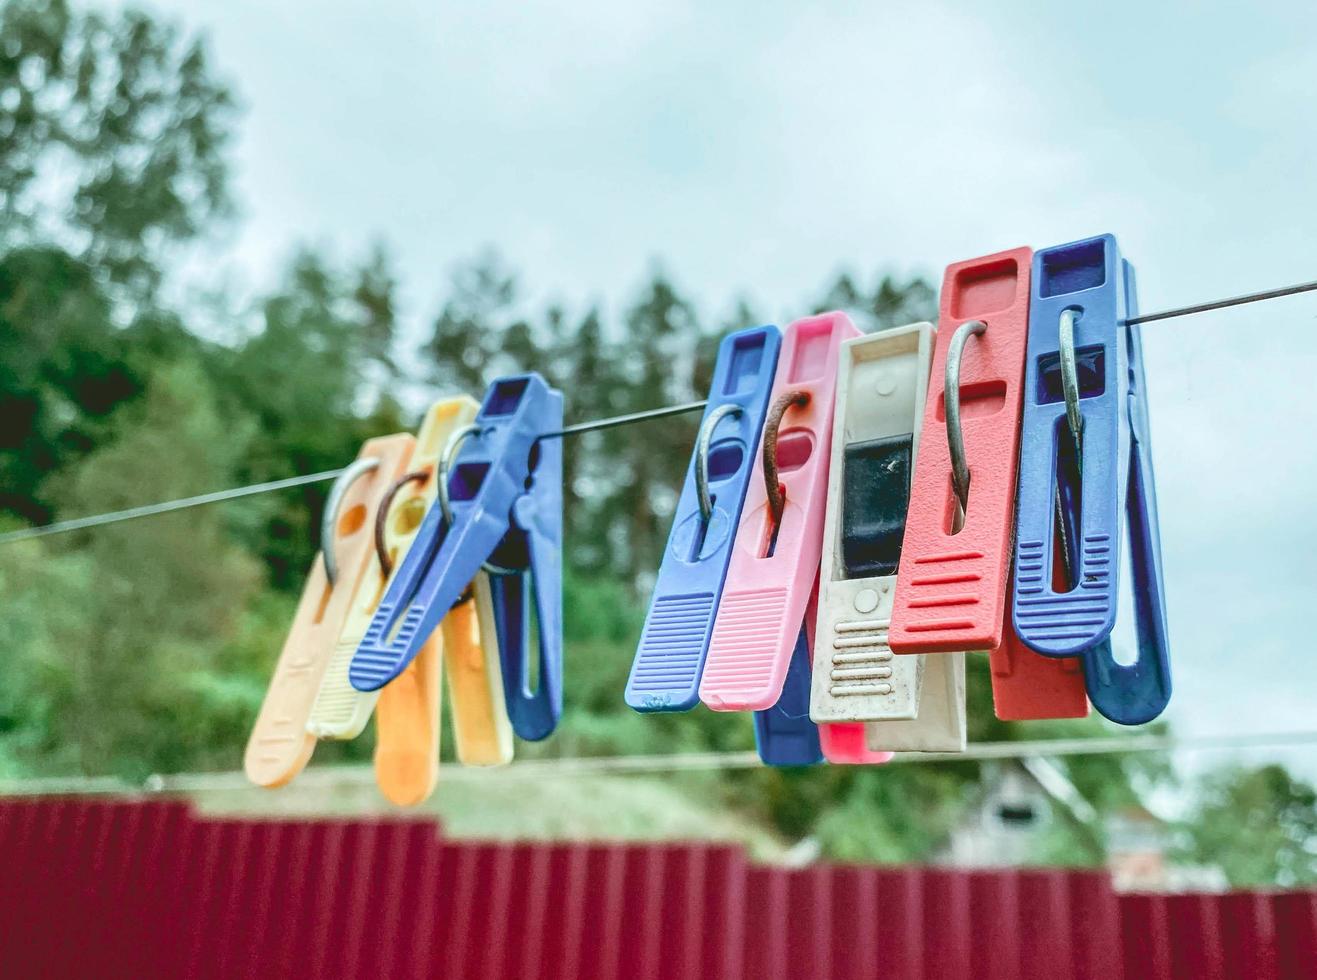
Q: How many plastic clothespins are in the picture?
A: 8